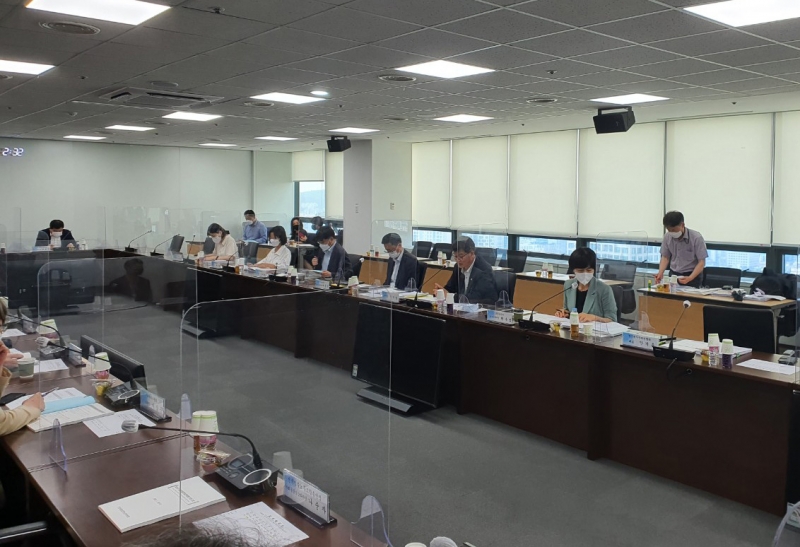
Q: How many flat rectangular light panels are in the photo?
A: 13